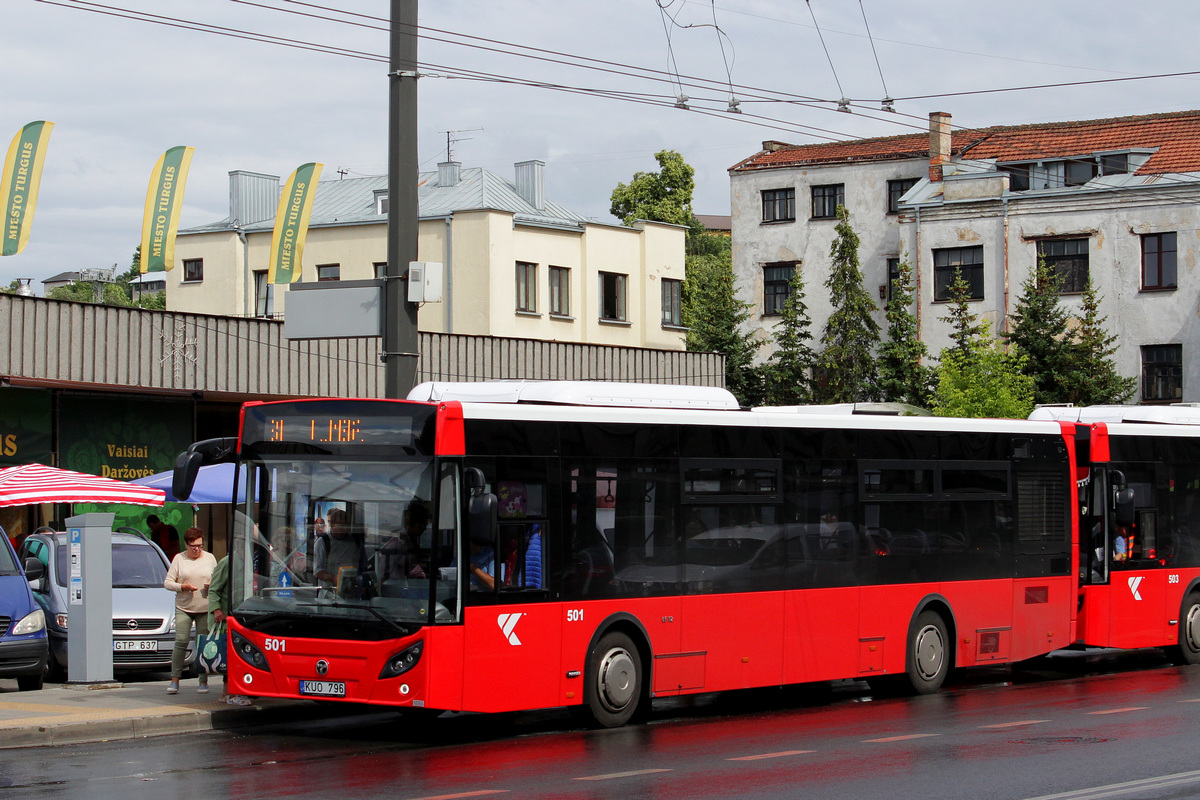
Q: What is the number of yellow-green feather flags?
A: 3